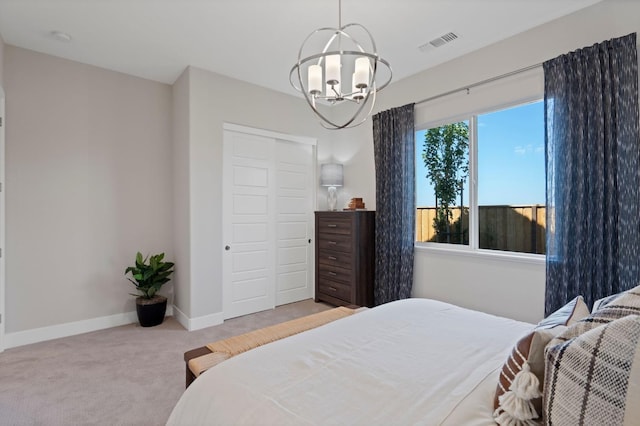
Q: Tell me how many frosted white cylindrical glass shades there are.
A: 5